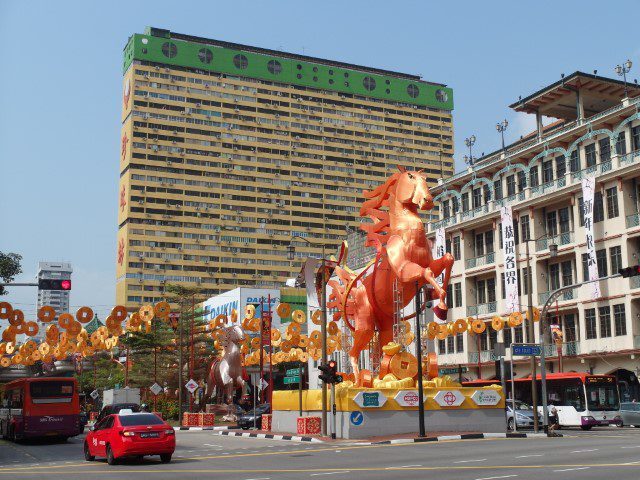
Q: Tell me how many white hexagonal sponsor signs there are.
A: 4